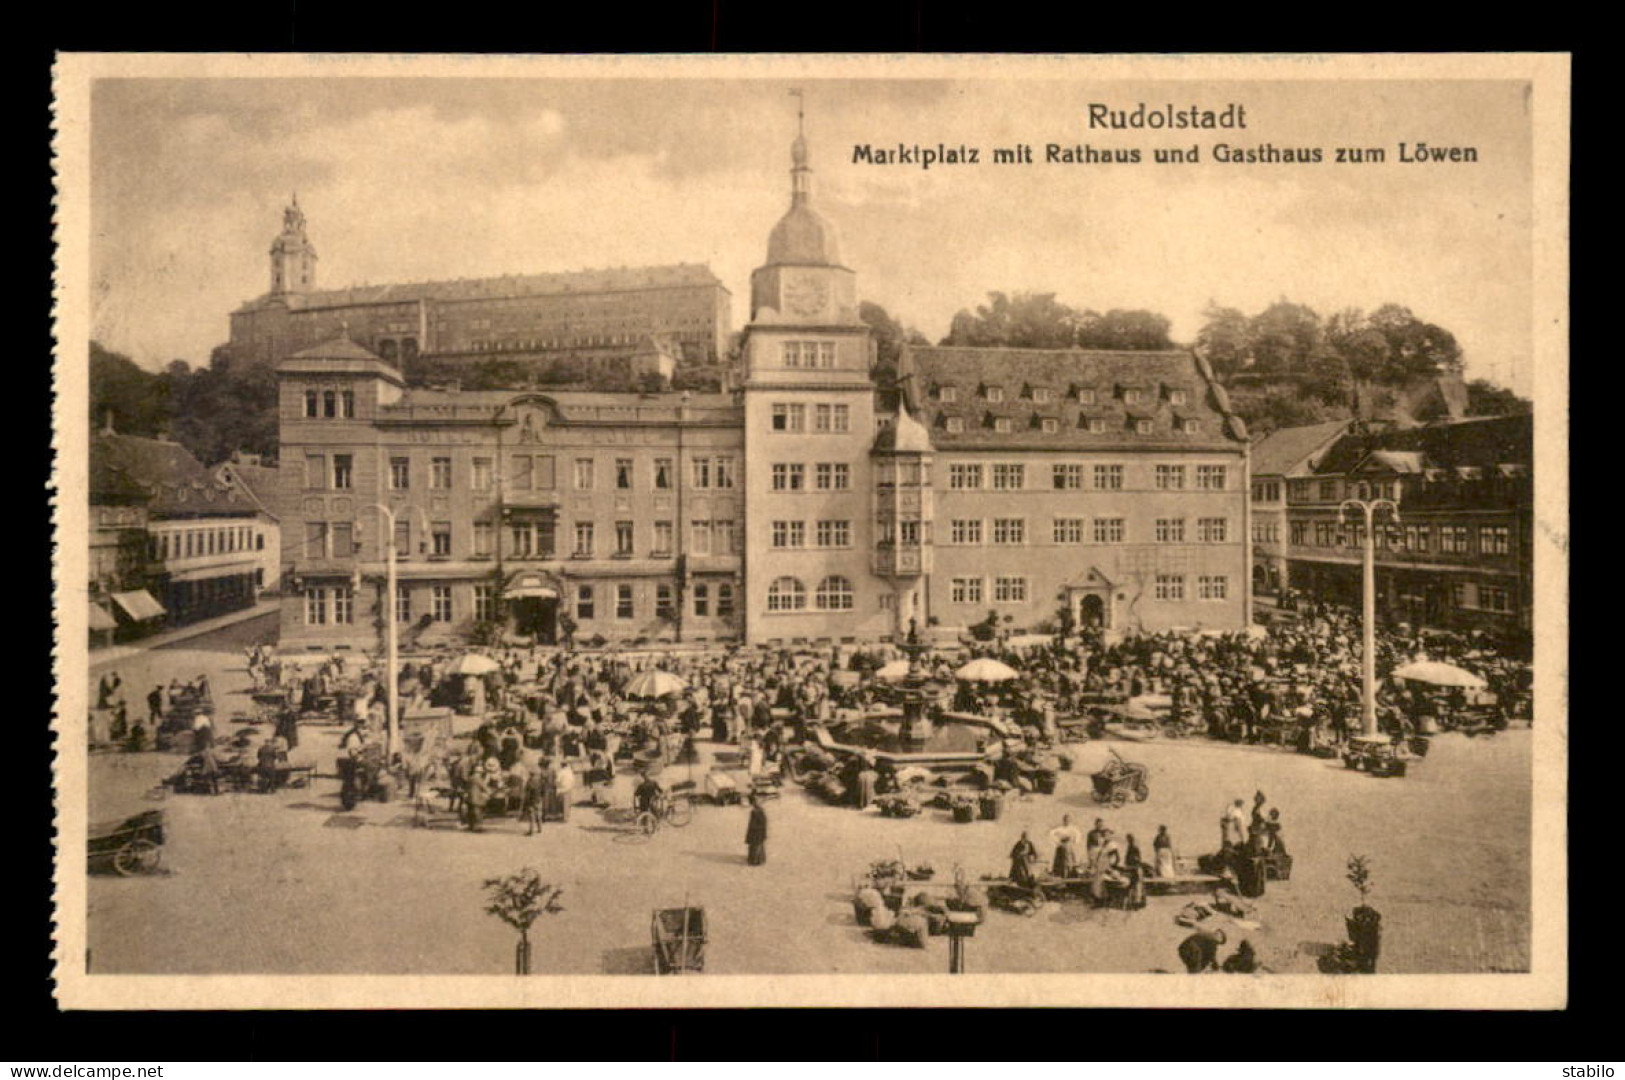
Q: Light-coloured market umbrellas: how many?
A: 5